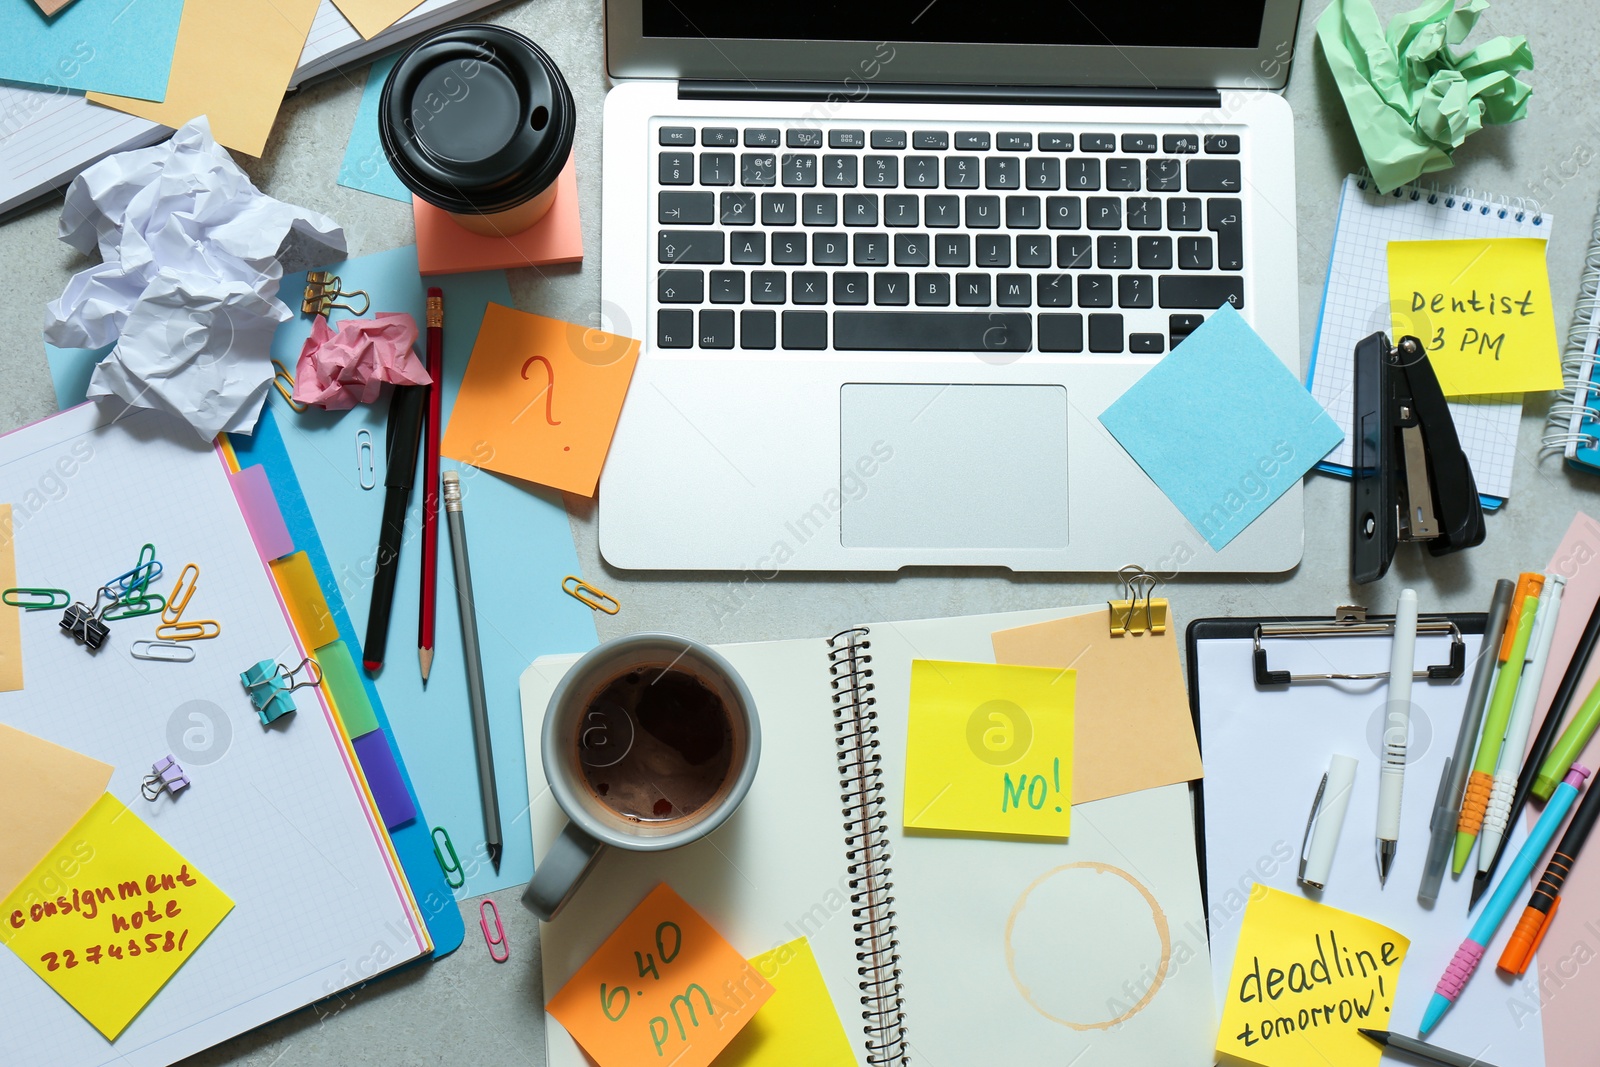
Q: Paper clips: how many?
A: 12